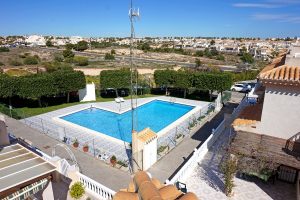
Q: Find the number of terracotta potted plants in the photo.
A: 3